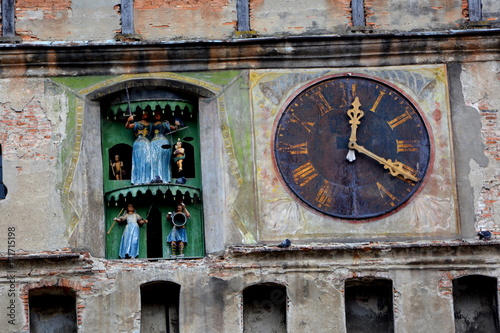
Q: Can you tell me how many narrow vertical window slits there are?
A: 5